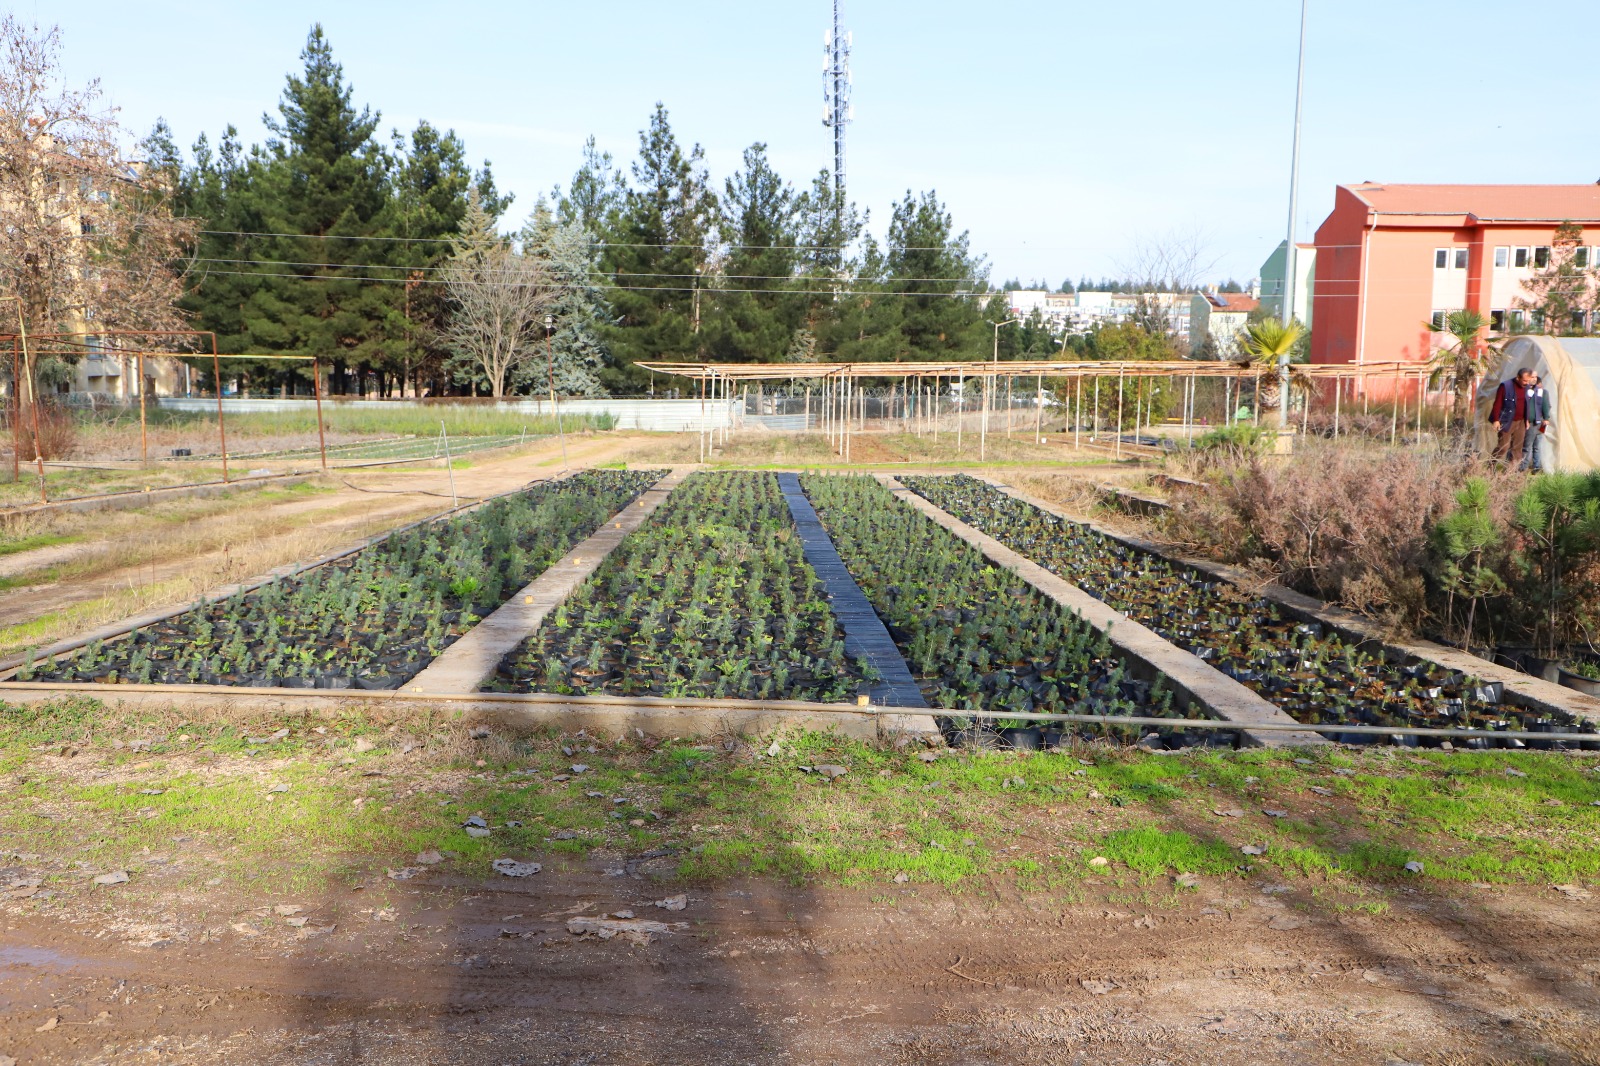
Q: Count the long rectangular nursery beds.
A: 4